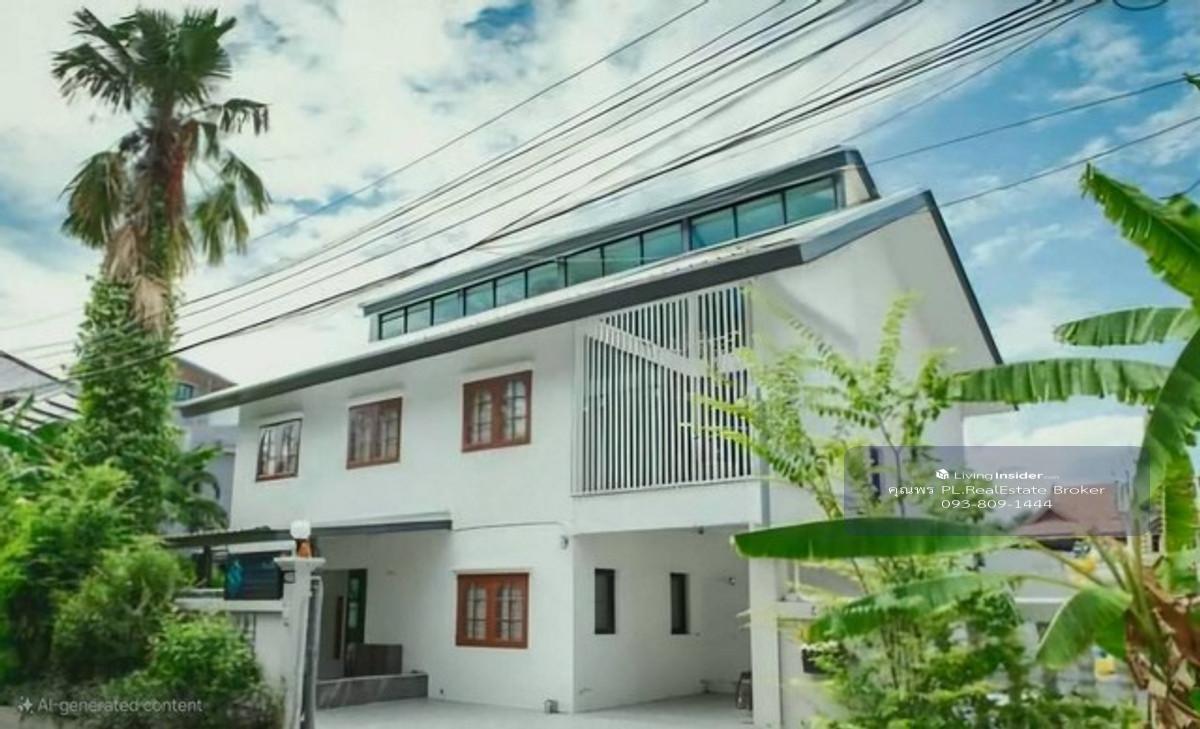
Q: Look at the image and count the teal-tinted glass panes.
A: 12